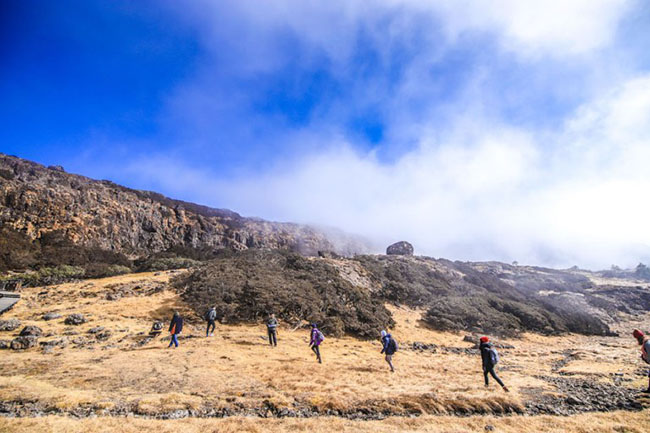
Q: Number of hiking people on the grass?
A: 7